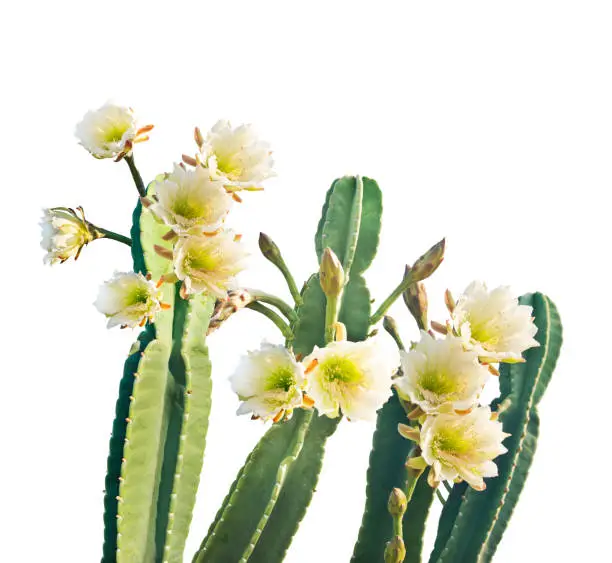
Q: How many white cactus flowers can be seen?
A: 11